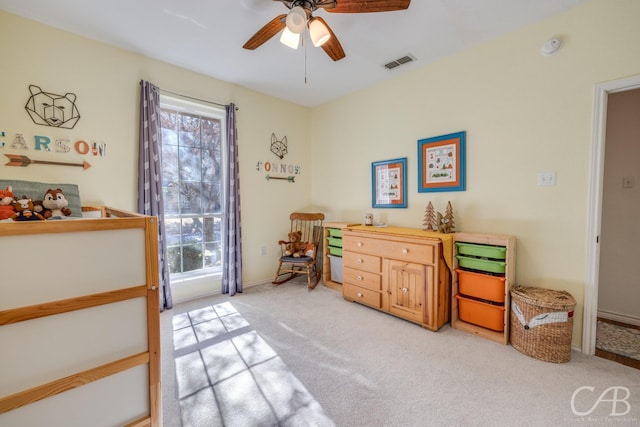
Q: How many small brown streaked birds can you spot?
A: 0